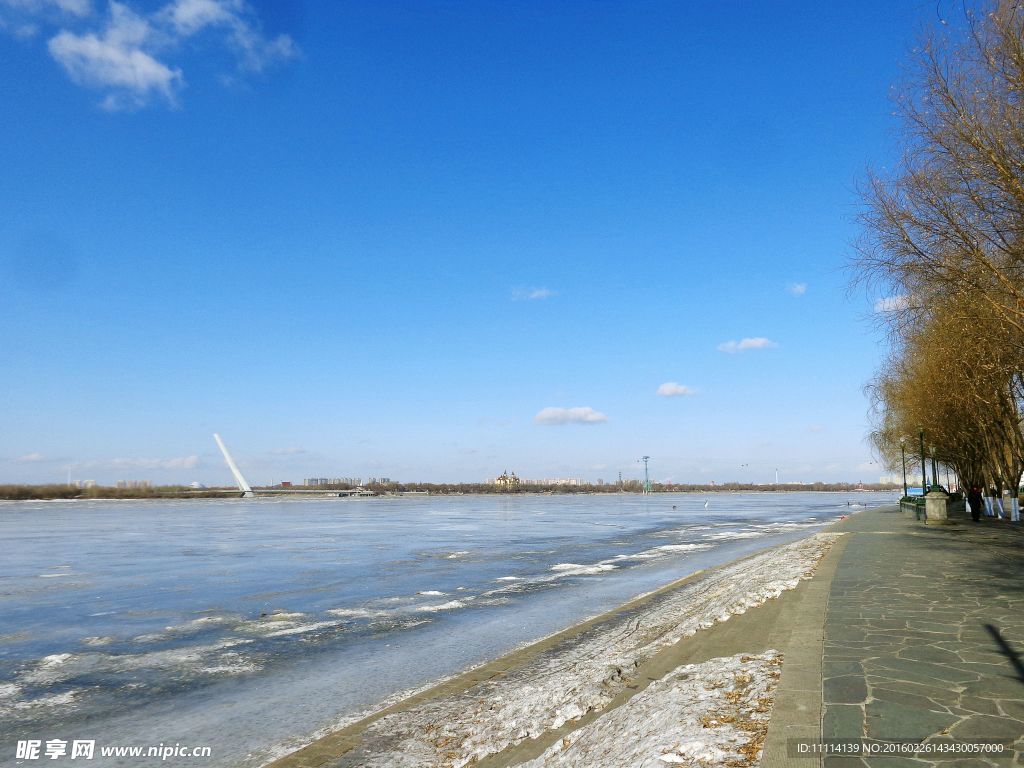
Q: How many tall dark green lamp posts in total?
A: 3